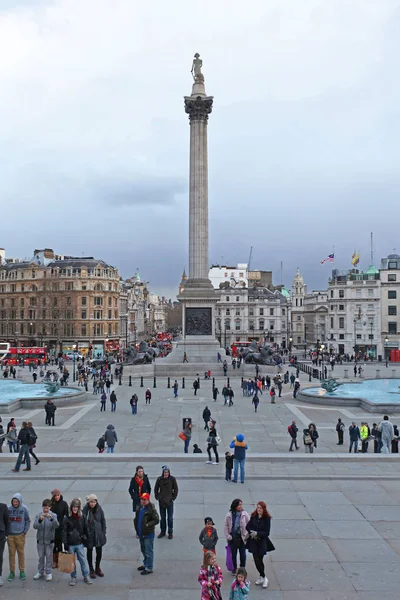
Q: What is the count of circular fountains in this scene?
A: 2